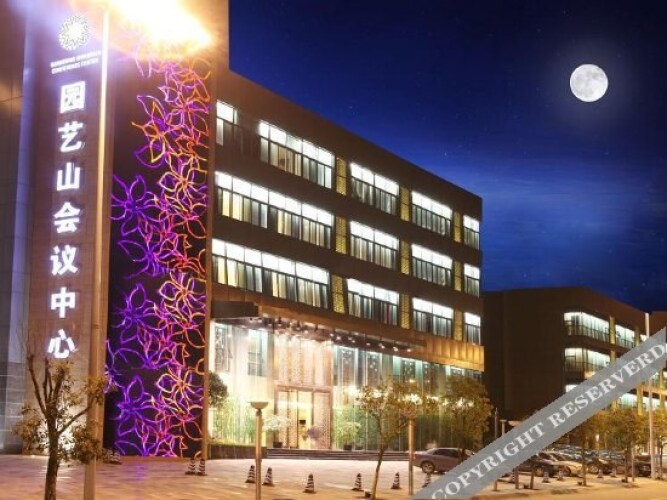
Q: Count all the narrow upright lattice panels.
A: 9